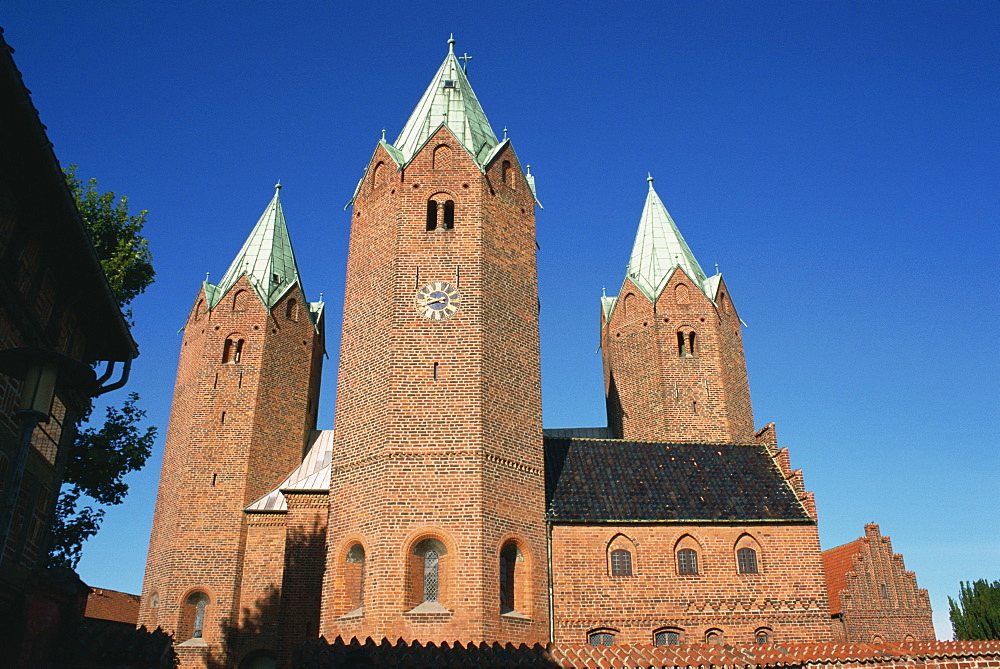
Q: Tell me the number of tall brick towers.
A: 3